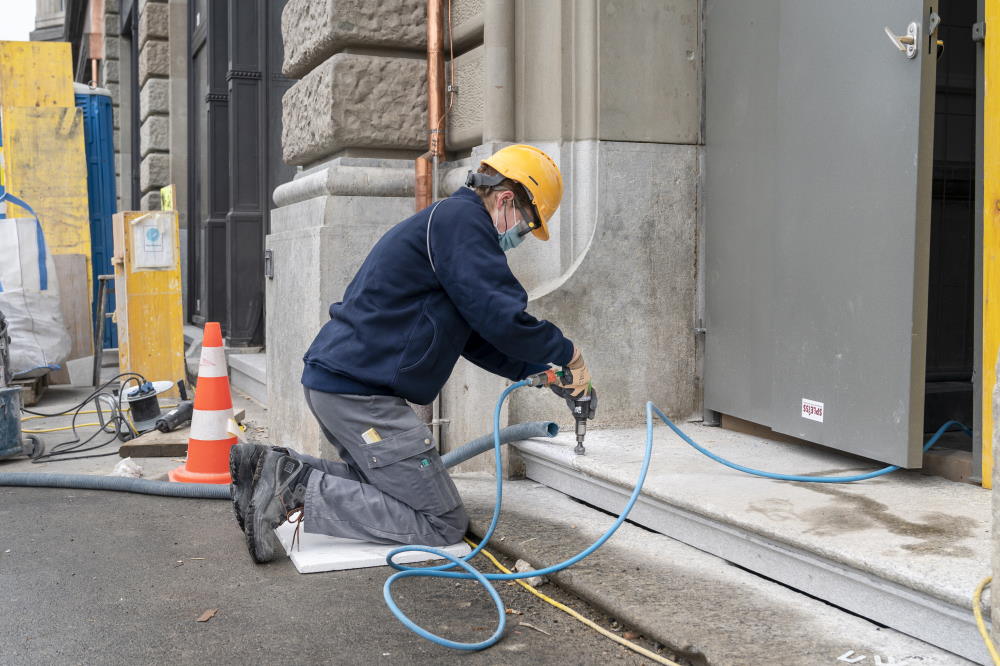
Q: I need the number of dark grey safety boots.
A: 2